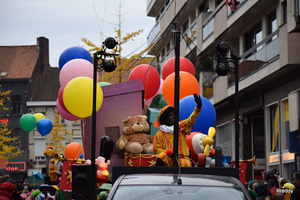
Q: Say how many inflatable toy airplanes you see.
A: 1